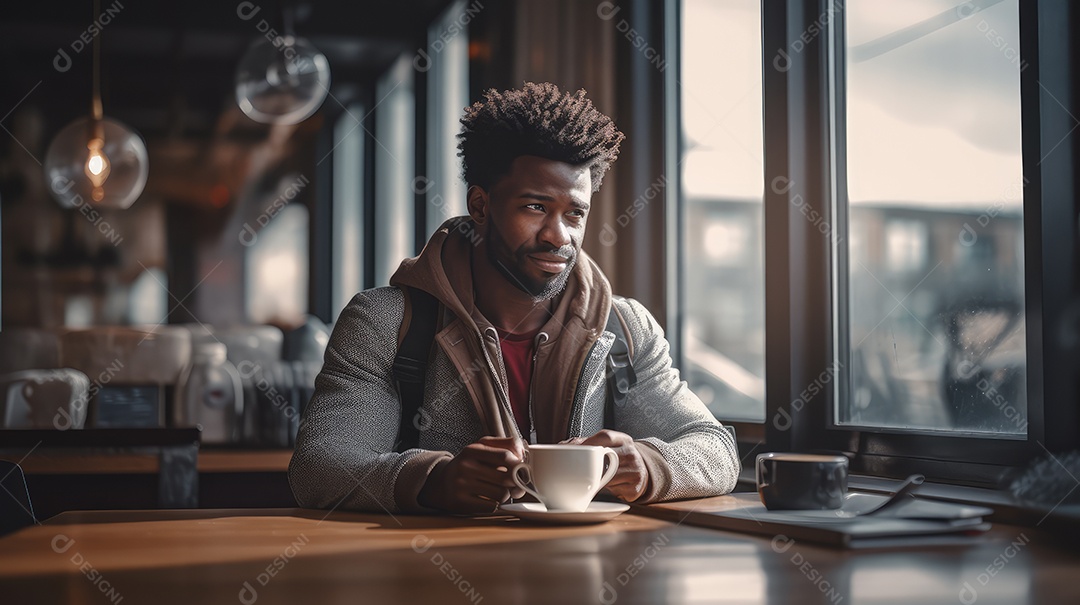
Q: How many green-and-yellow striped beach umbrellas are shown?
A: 0